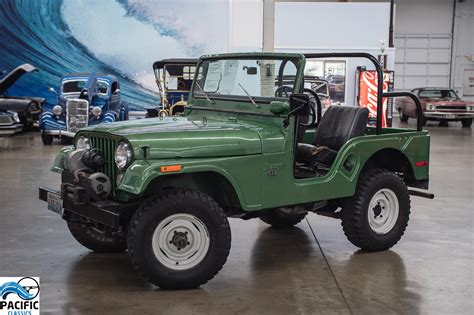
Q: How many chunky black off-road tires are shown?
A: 4